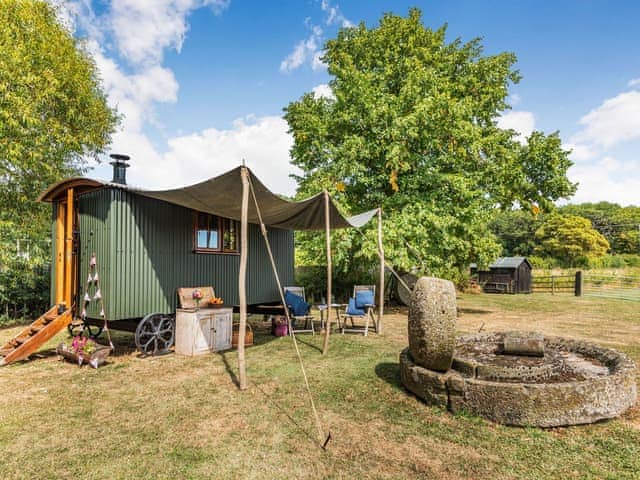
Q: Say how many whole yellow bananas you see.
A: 0